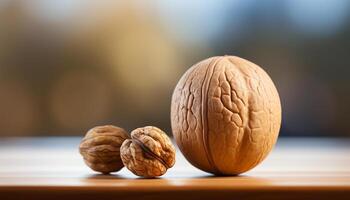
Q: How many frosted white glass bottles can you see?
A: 0